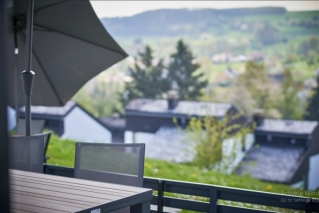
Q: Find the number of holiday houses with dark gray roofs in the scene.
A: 3